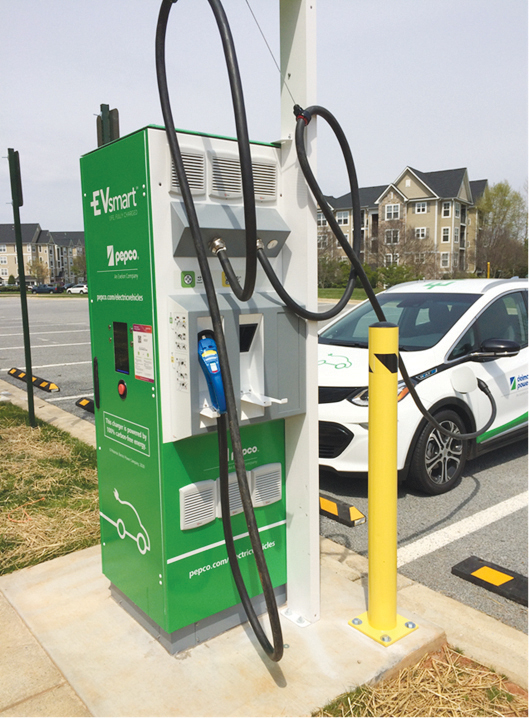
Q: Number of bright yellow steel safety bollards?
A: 1